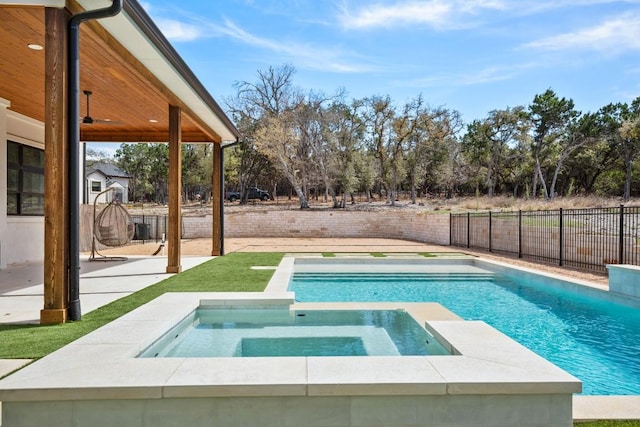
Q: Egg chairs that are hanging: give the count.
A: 1